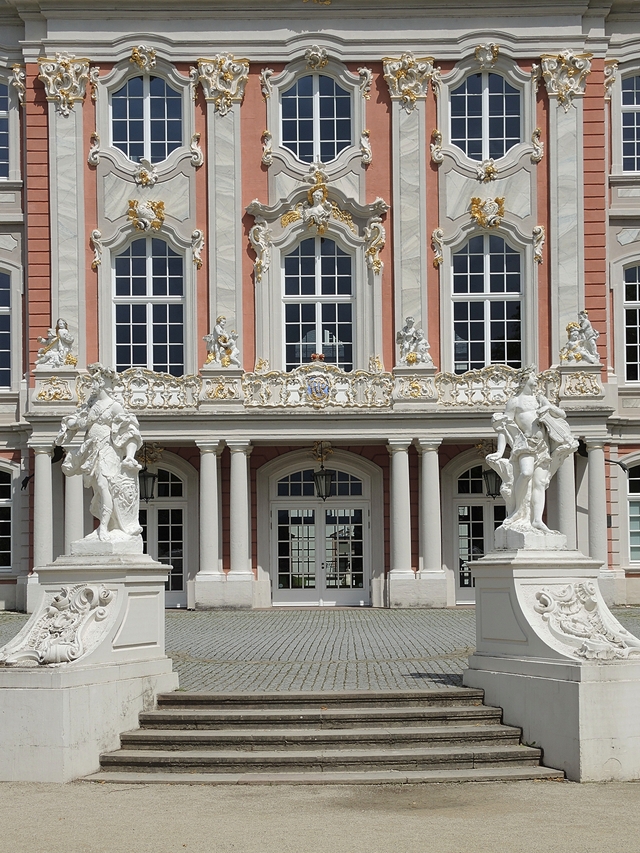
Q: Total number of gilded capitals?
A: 4